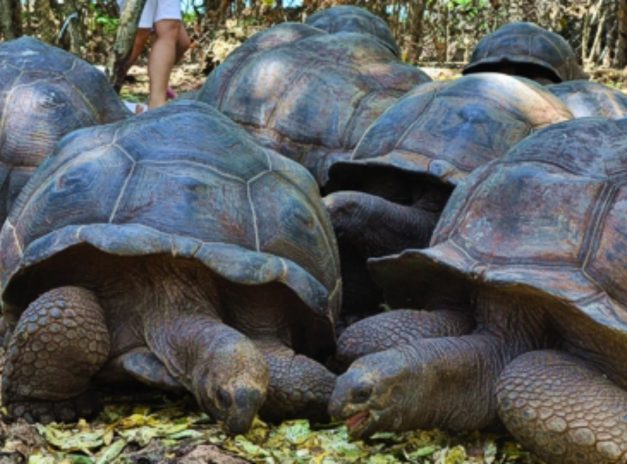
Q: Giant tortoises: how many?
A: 8